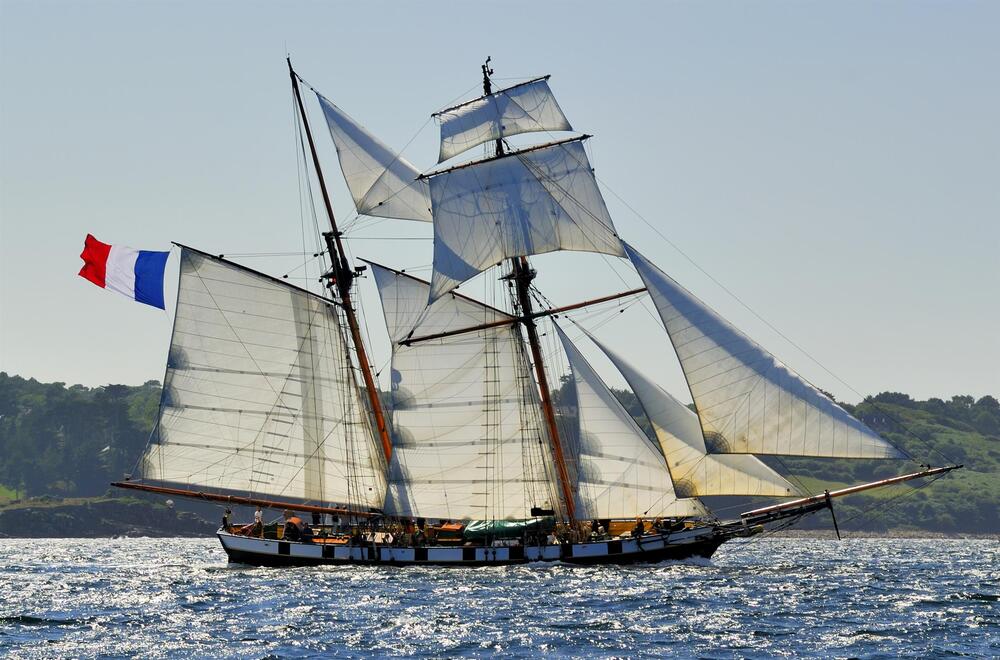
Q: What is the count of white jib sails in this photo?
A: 3